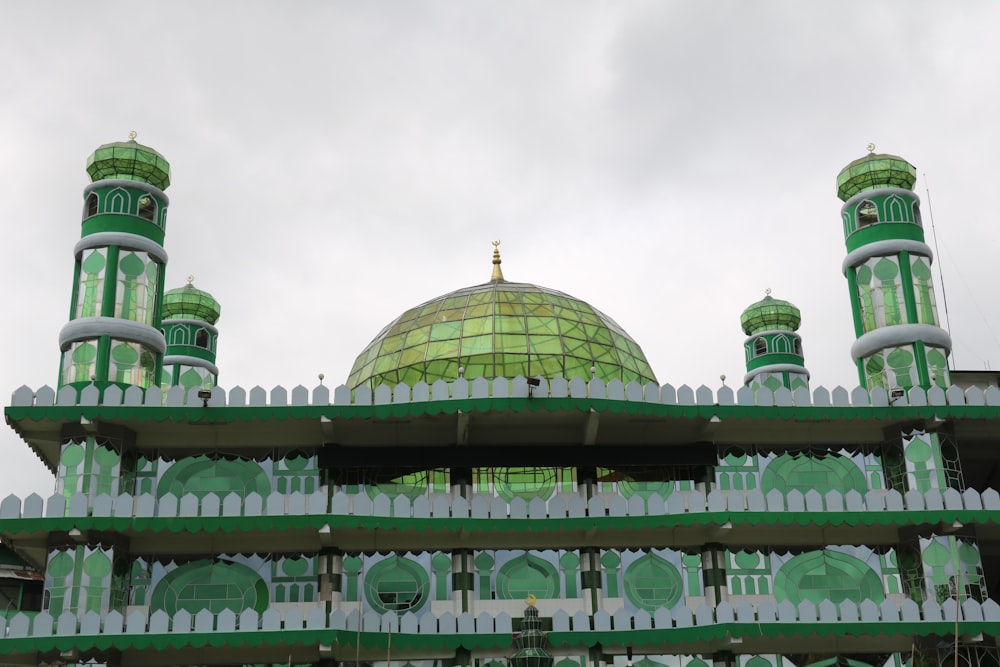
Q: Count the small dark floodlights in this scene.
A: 3